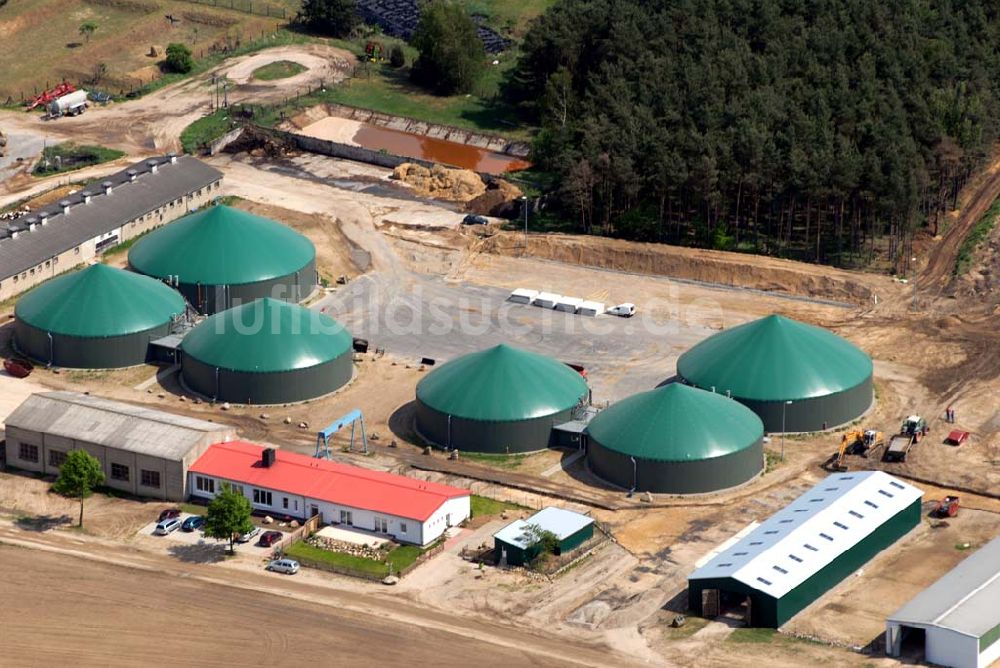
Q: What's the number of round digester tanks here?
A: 6